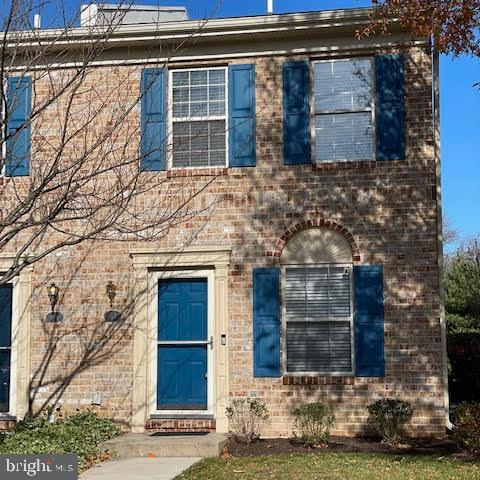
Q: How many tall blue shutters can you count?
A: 7